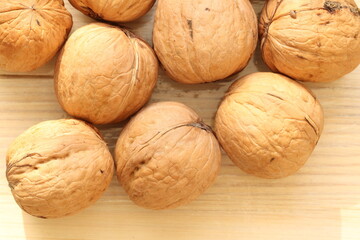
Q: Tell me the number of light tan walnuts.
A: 8